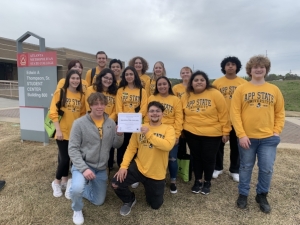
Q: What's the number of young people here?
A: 15